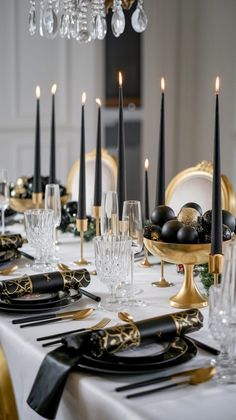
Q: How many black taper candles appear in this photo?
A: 8